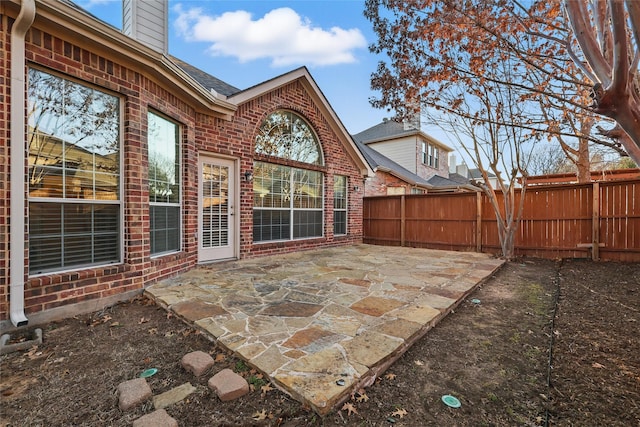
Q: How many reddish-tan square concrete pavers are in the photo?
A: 4